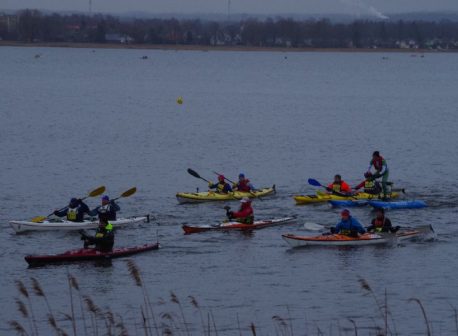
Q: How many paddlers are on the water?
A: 11